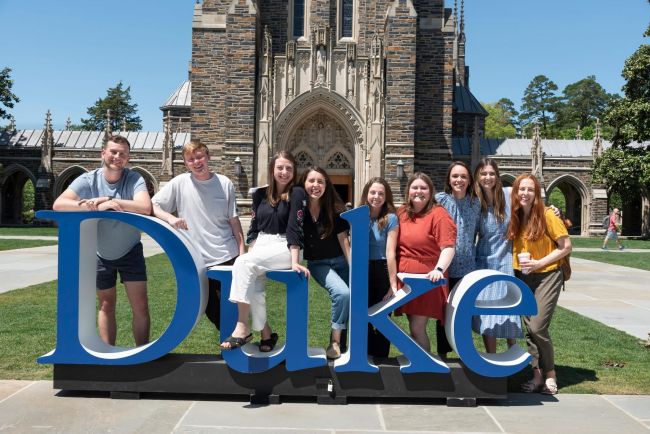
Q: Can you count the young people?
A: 9